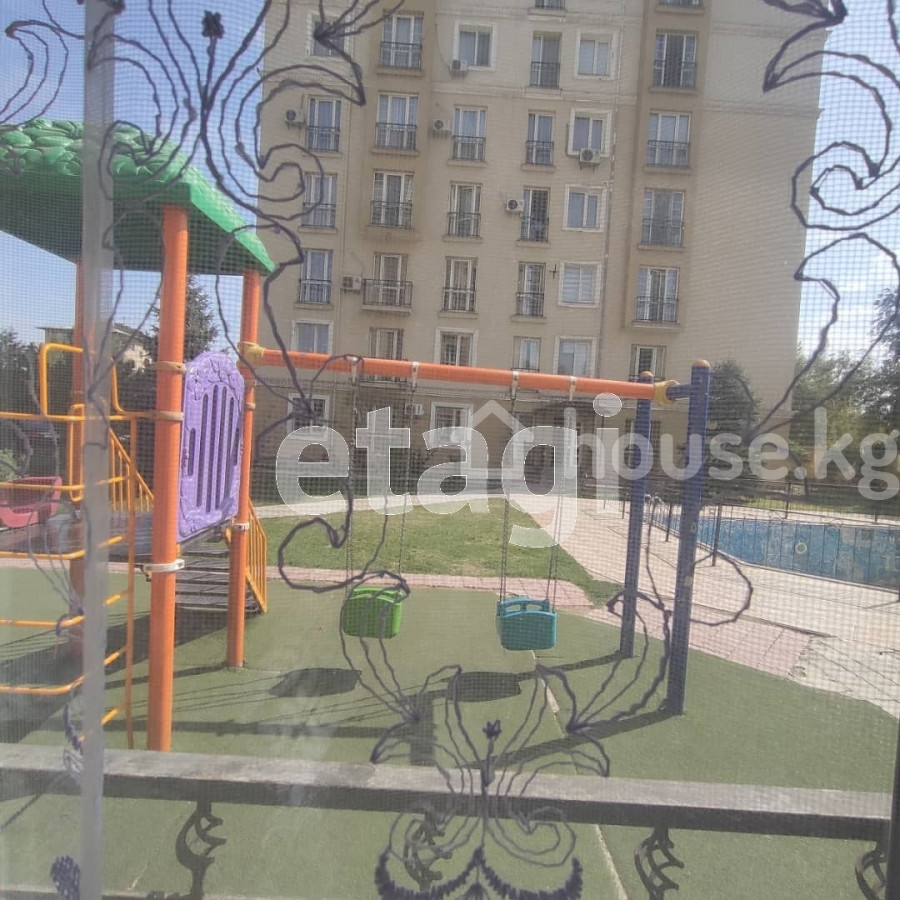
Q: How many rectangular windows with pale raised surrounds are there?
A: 11